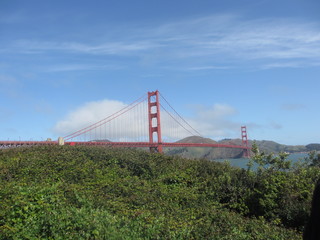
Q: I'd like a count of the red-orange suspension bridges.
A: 1